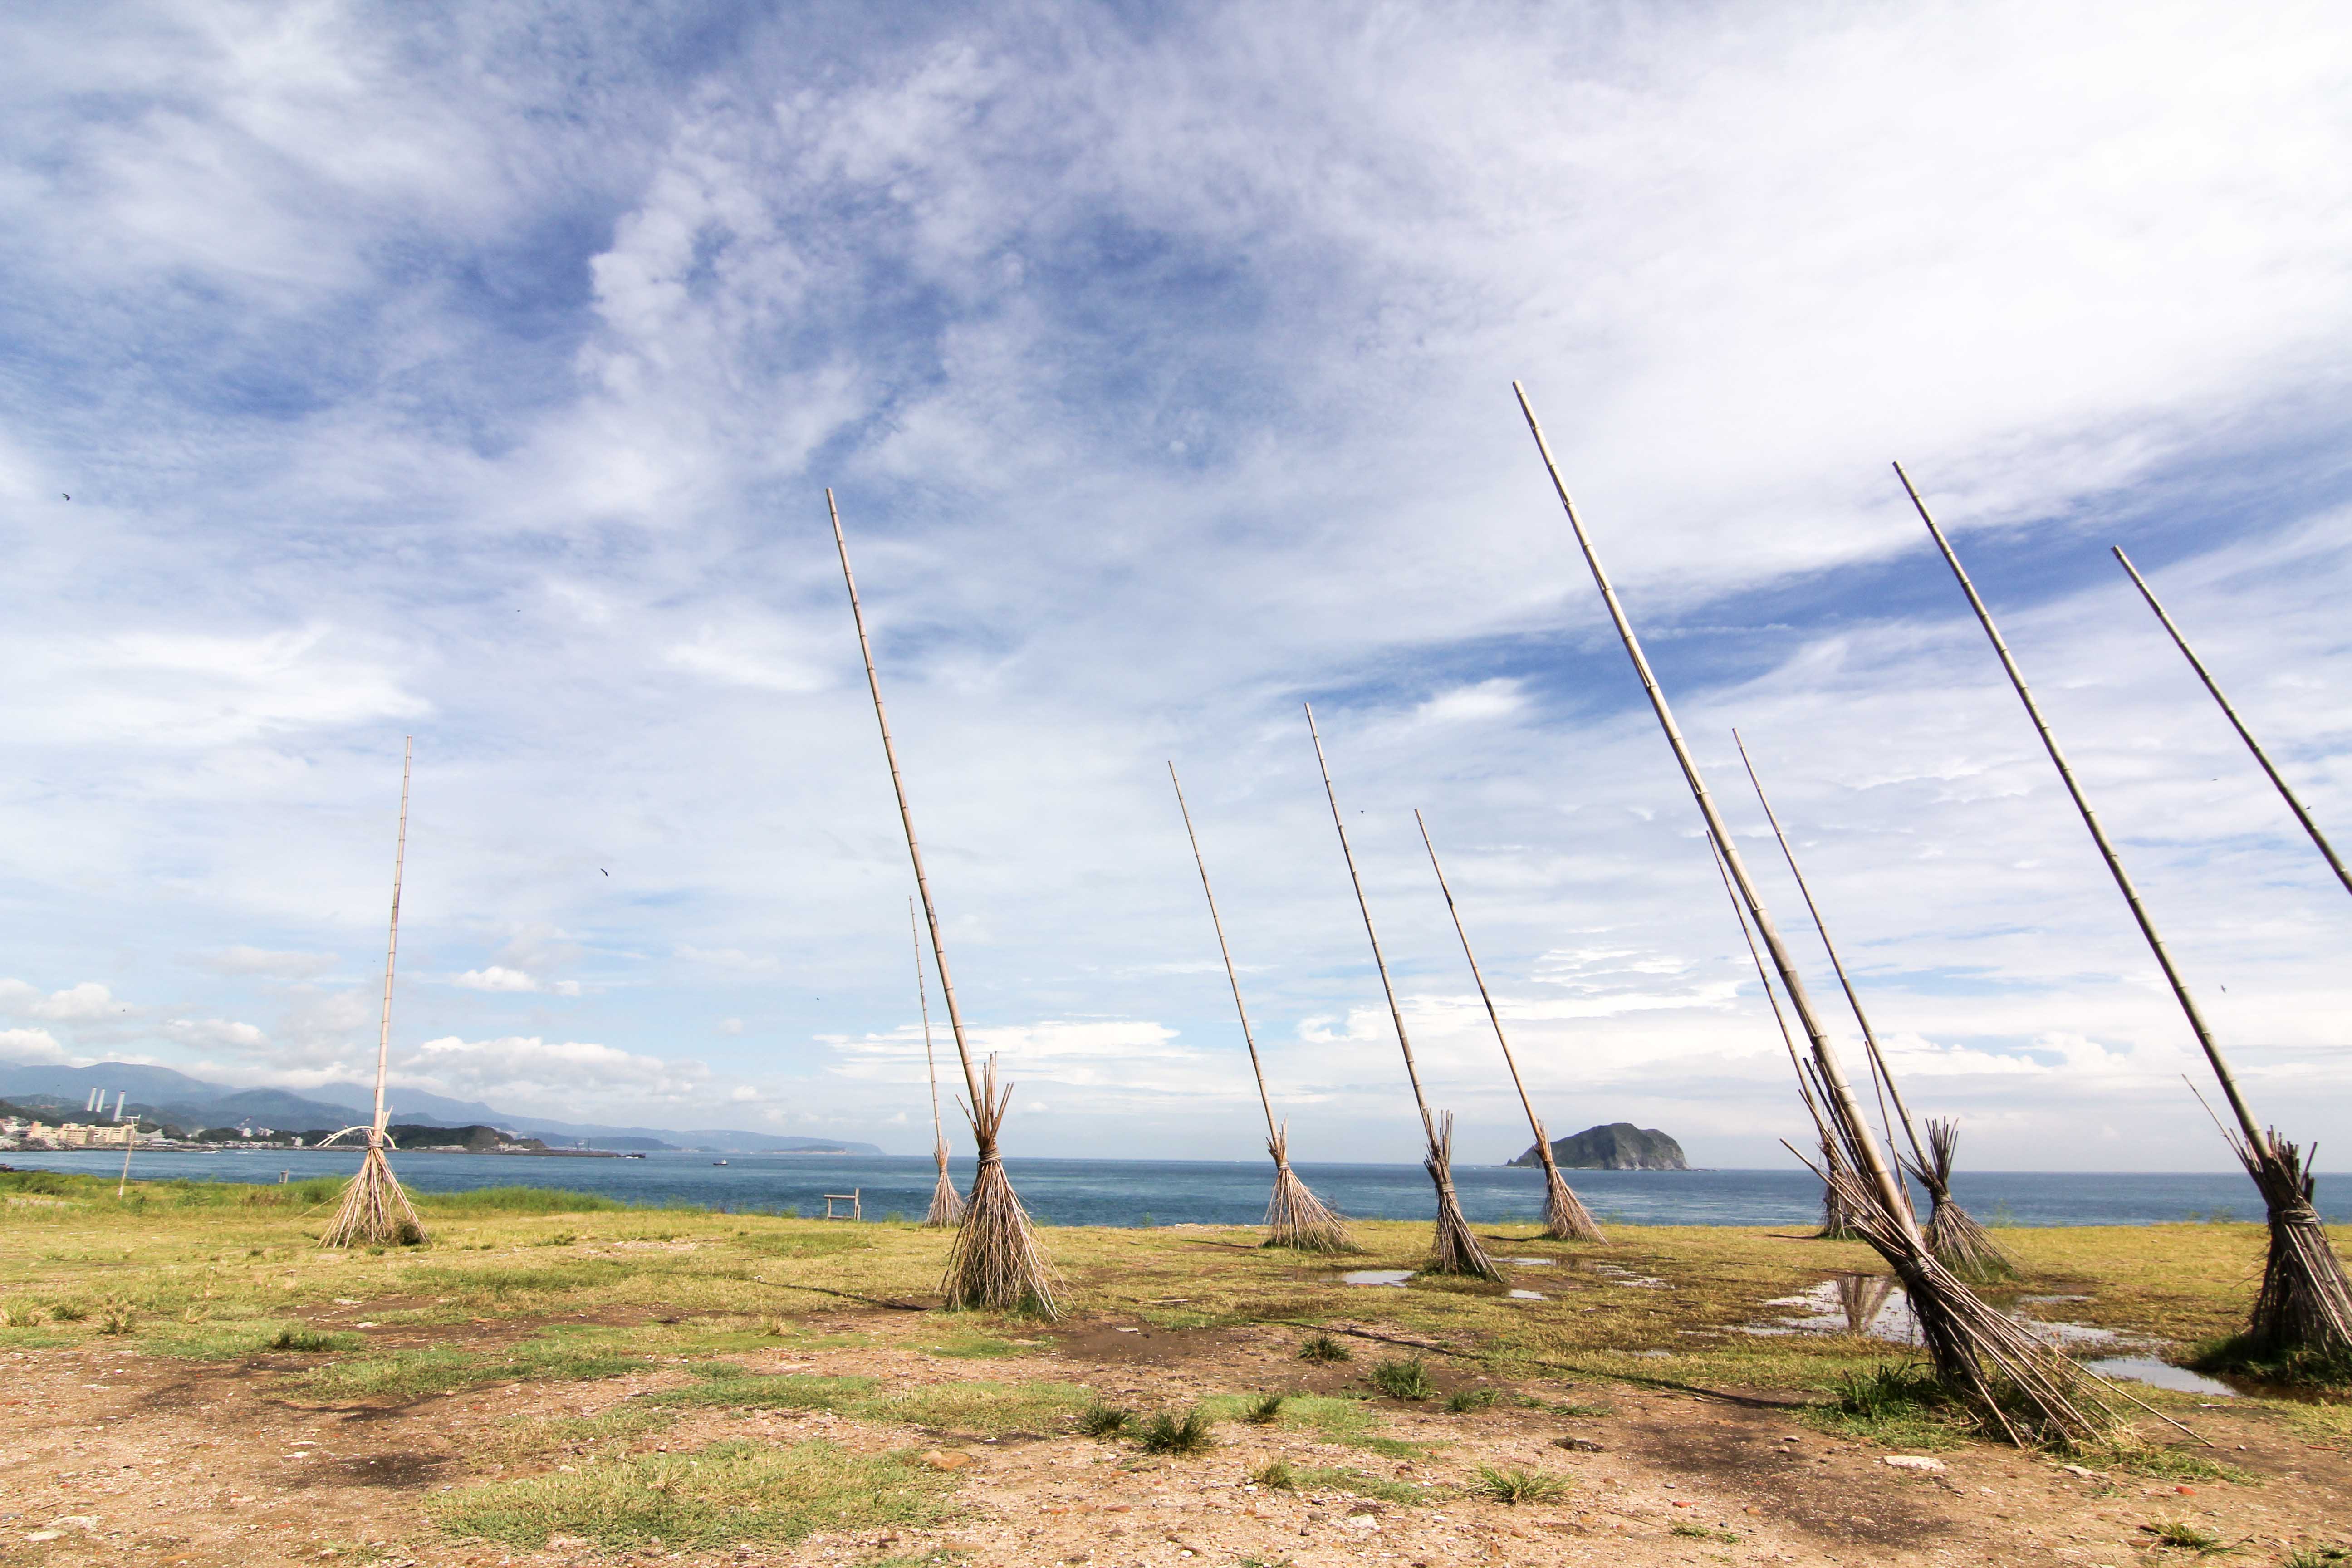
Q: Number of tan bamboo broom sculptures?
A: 11